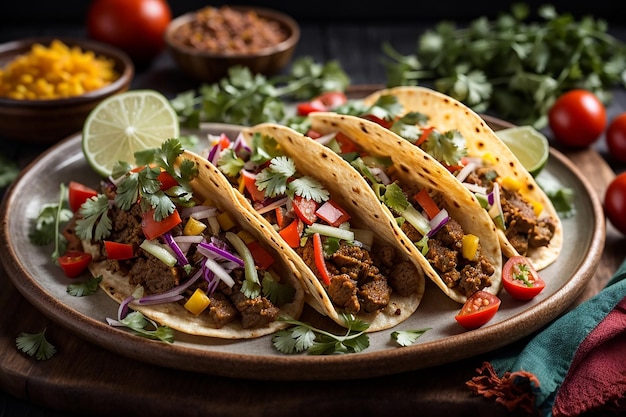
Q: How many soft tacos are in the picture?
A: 4